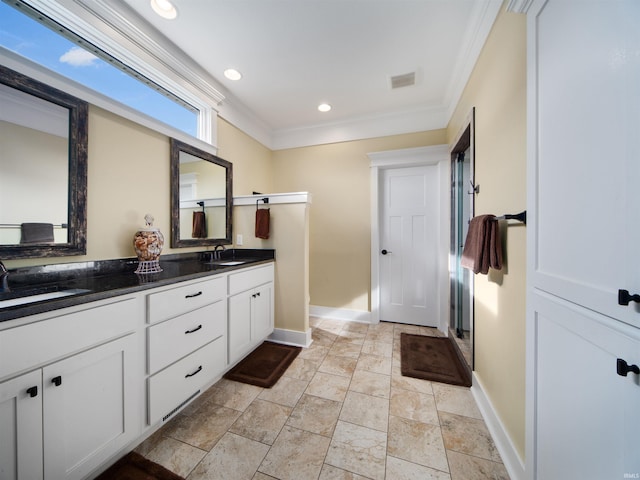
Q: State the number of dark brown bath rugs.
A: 3